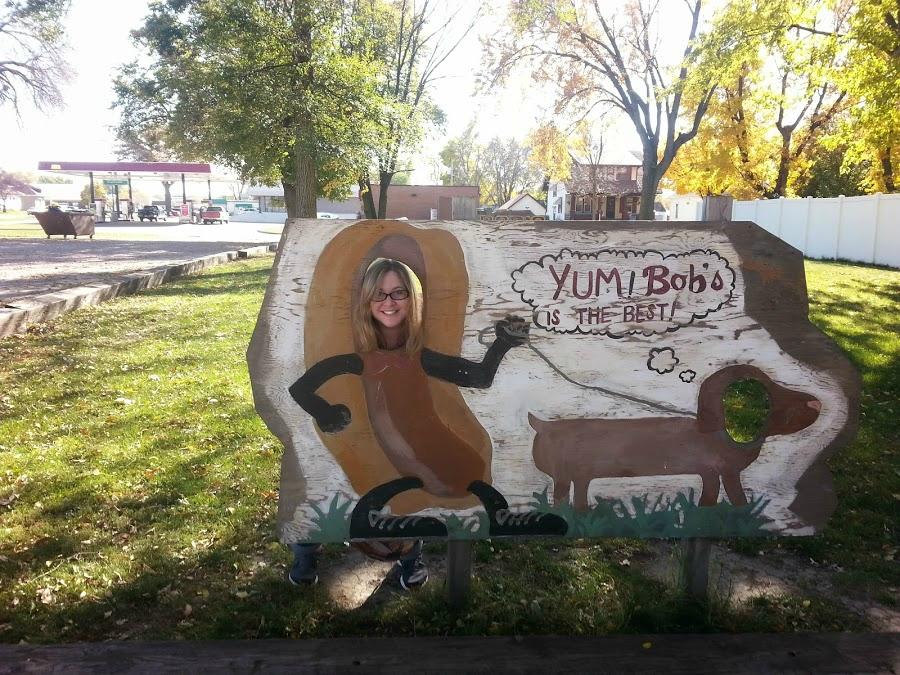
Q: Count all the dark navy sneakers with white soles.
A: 2